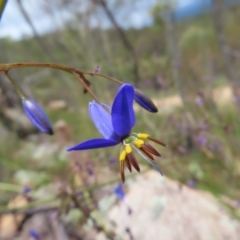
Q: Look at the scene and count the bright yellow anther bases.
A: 4